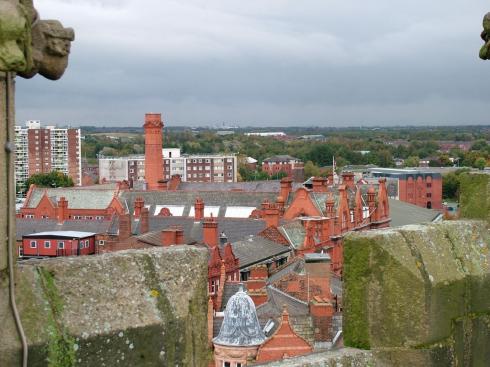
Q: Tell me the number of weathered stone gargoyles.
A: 2